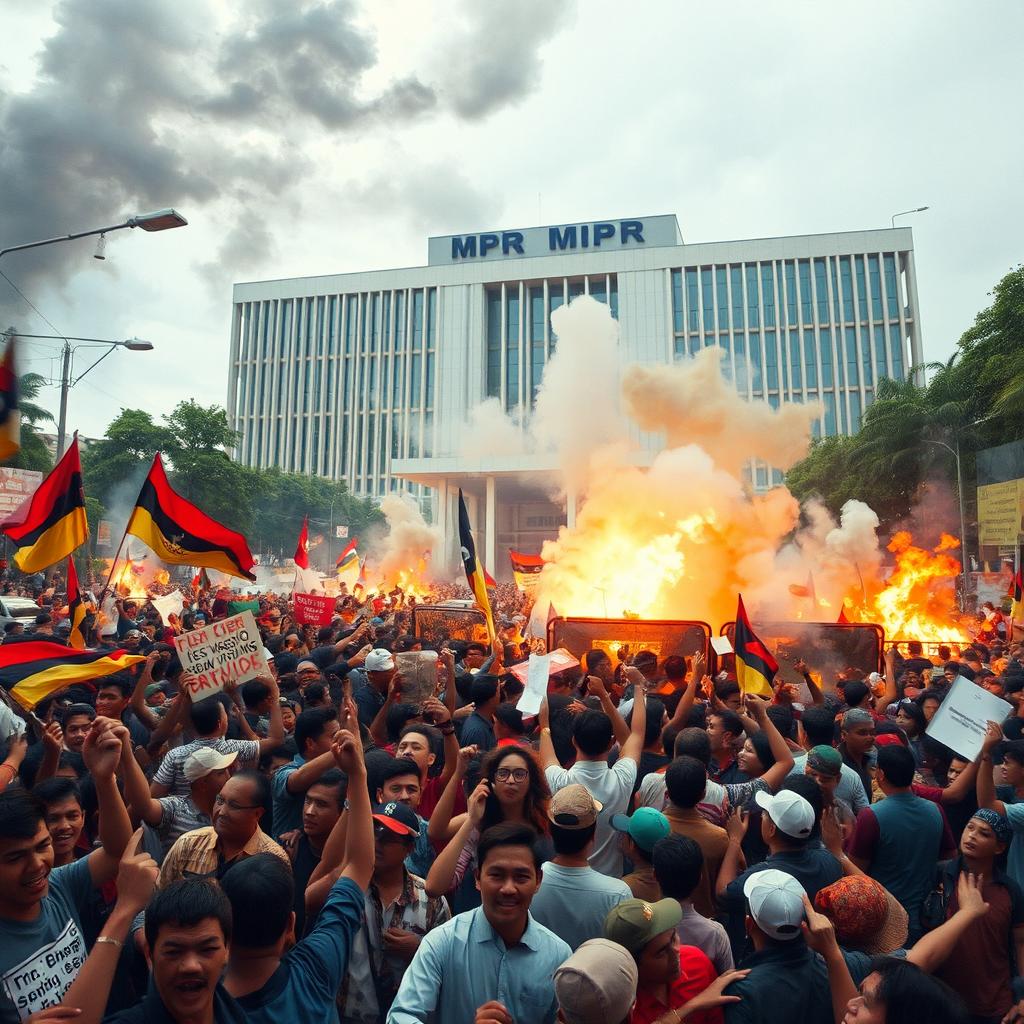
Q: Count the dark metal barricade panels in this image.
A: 3